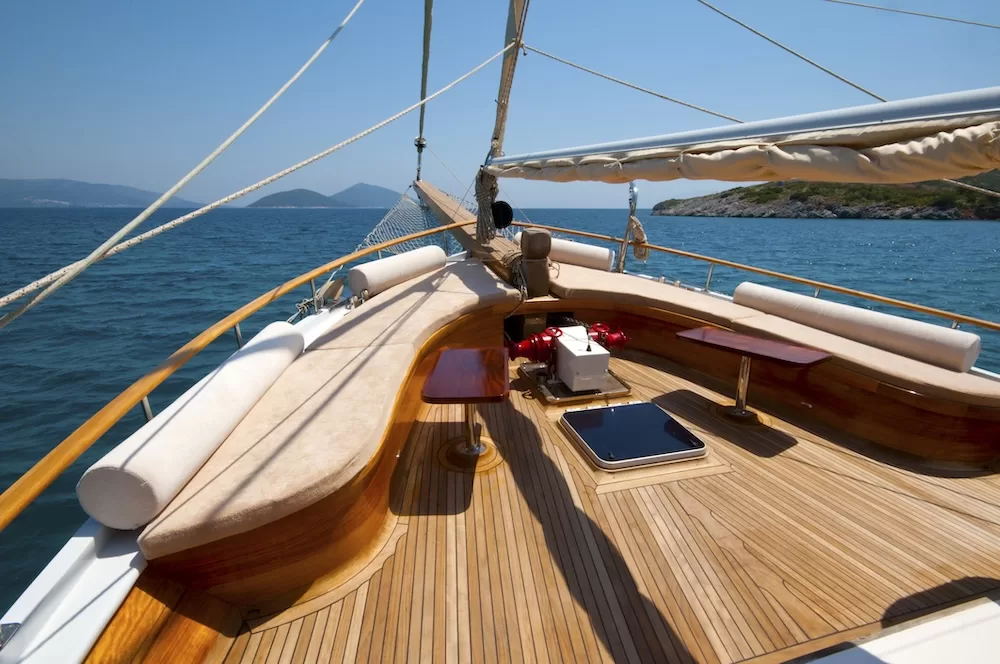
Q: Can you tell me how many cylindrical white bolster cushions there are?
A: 4